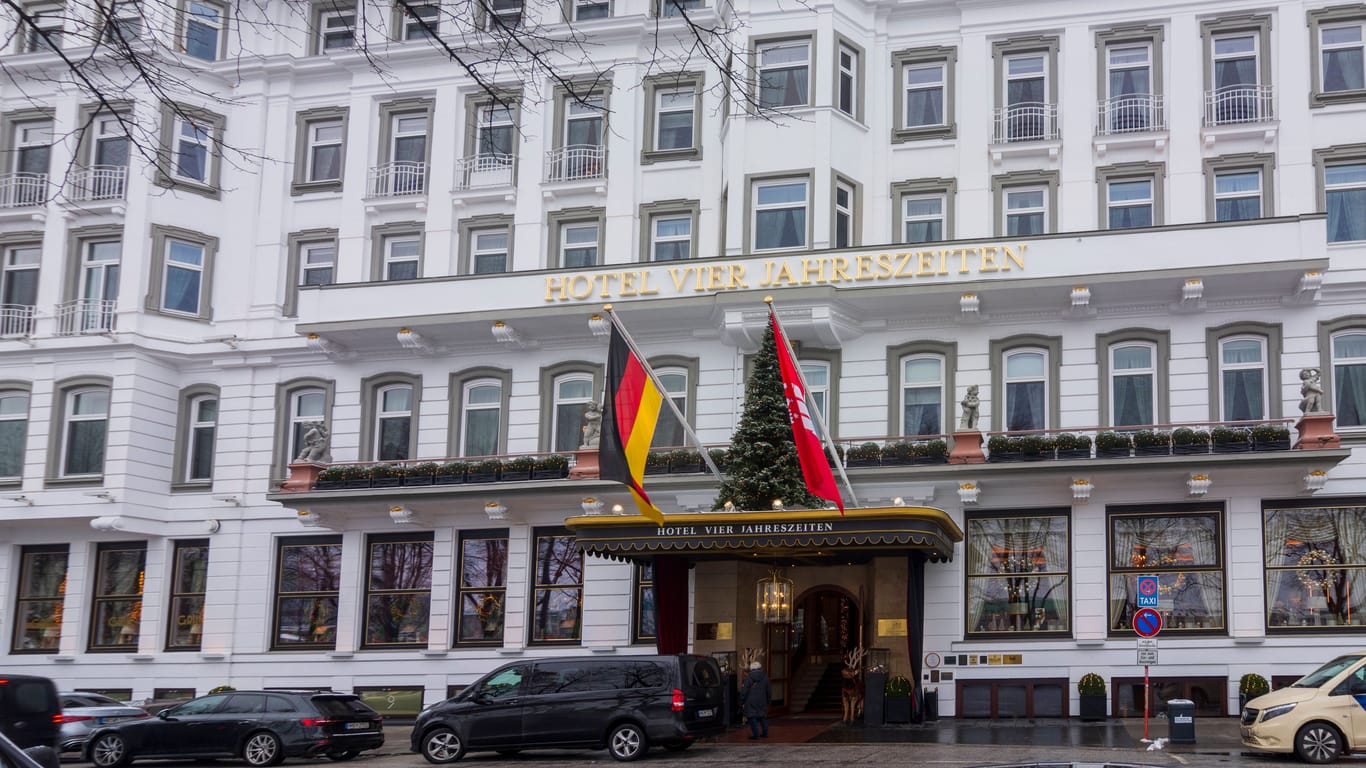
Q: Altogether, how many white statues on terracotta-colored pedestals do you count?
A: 4